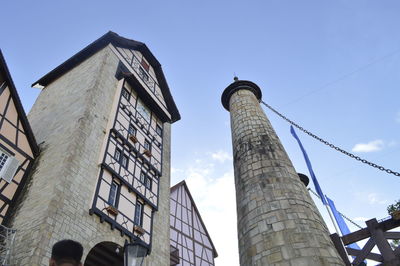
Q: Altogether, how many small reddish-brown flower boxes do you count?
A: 4